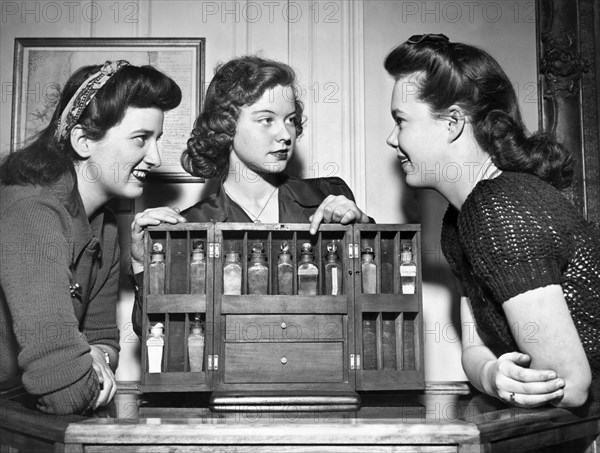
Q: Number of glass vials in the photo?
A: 11